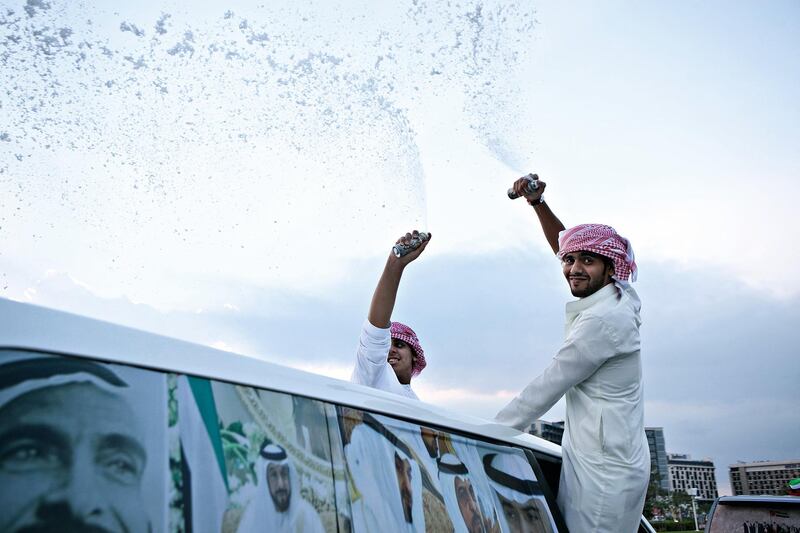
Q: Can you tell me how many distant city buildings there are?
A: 4